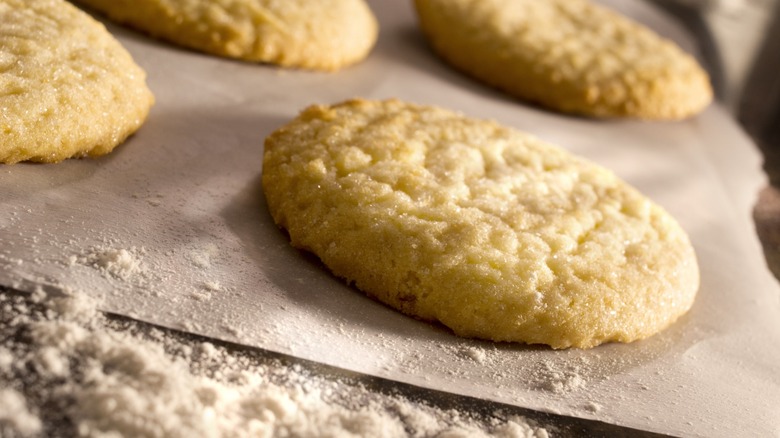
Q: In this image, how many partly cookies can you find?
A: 3